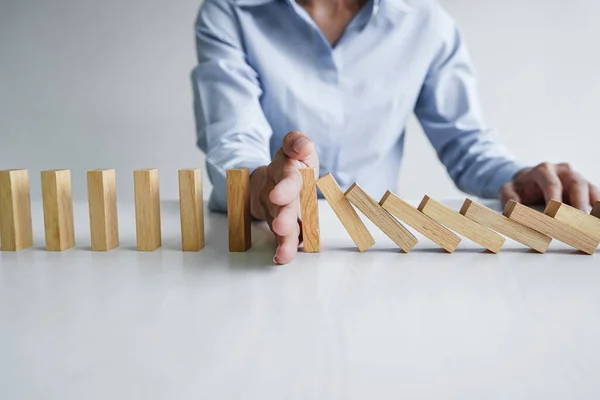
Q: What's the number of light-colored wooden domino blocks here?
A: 15